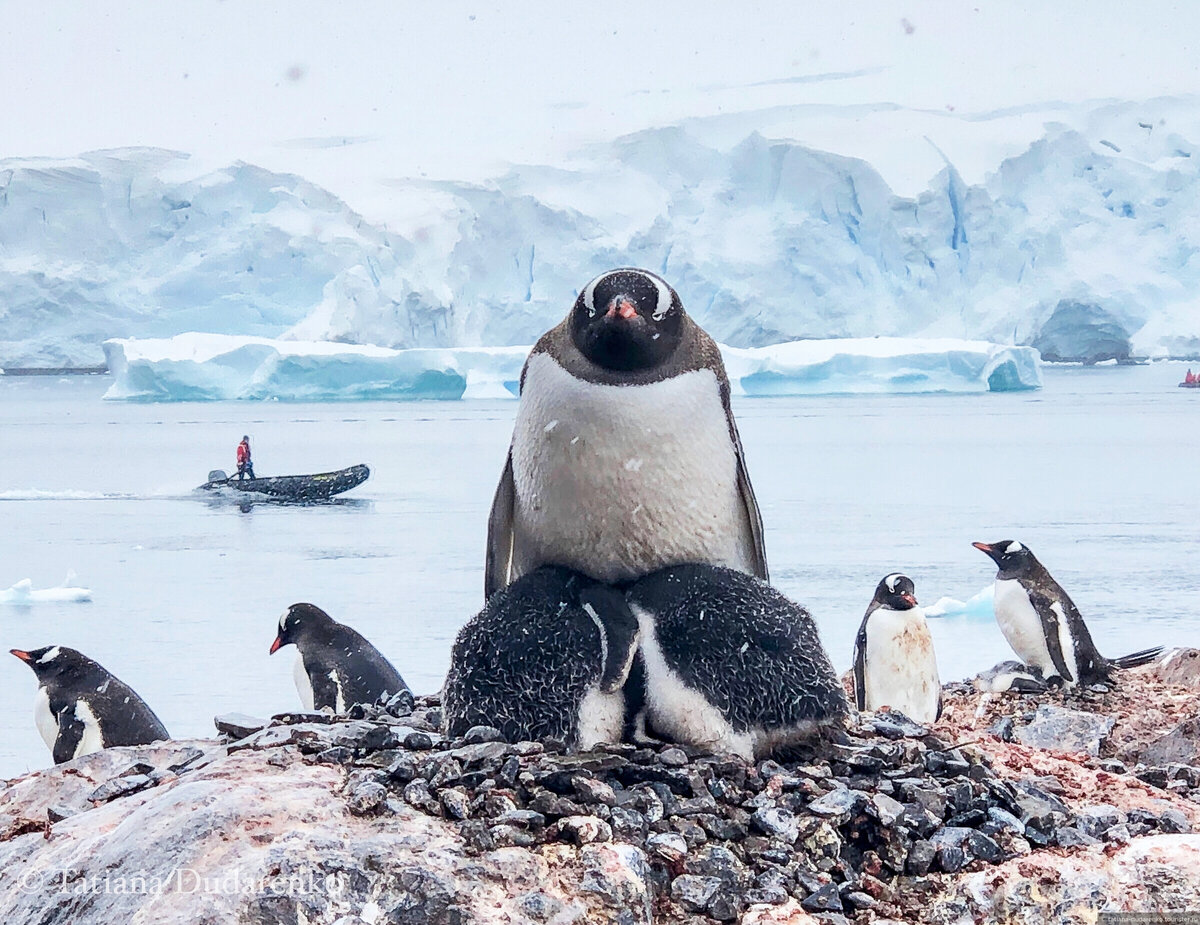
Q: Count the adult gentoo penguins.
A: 5